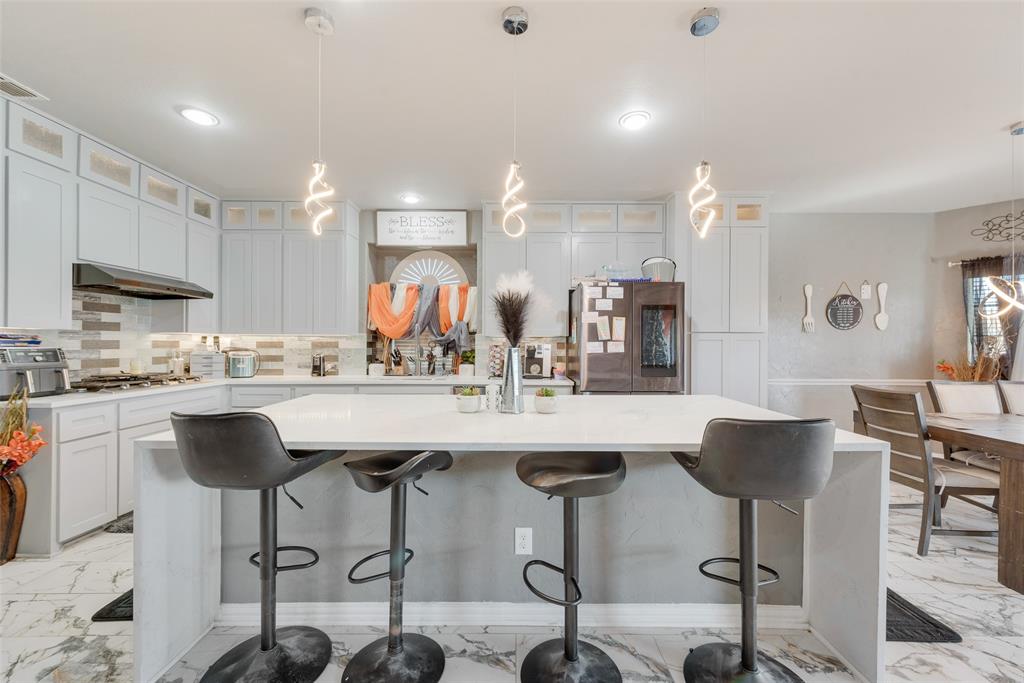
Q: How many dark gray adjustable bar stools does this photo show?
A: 4